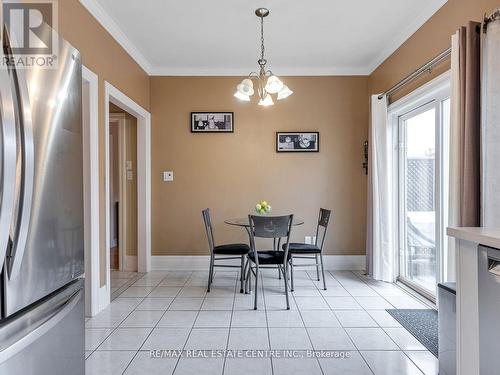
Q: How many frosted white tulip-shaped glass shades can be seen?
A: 5